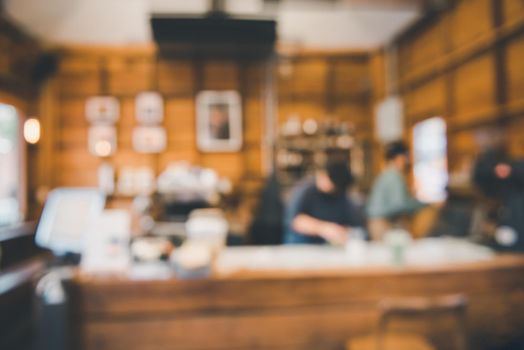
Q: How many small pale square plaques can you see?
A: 4